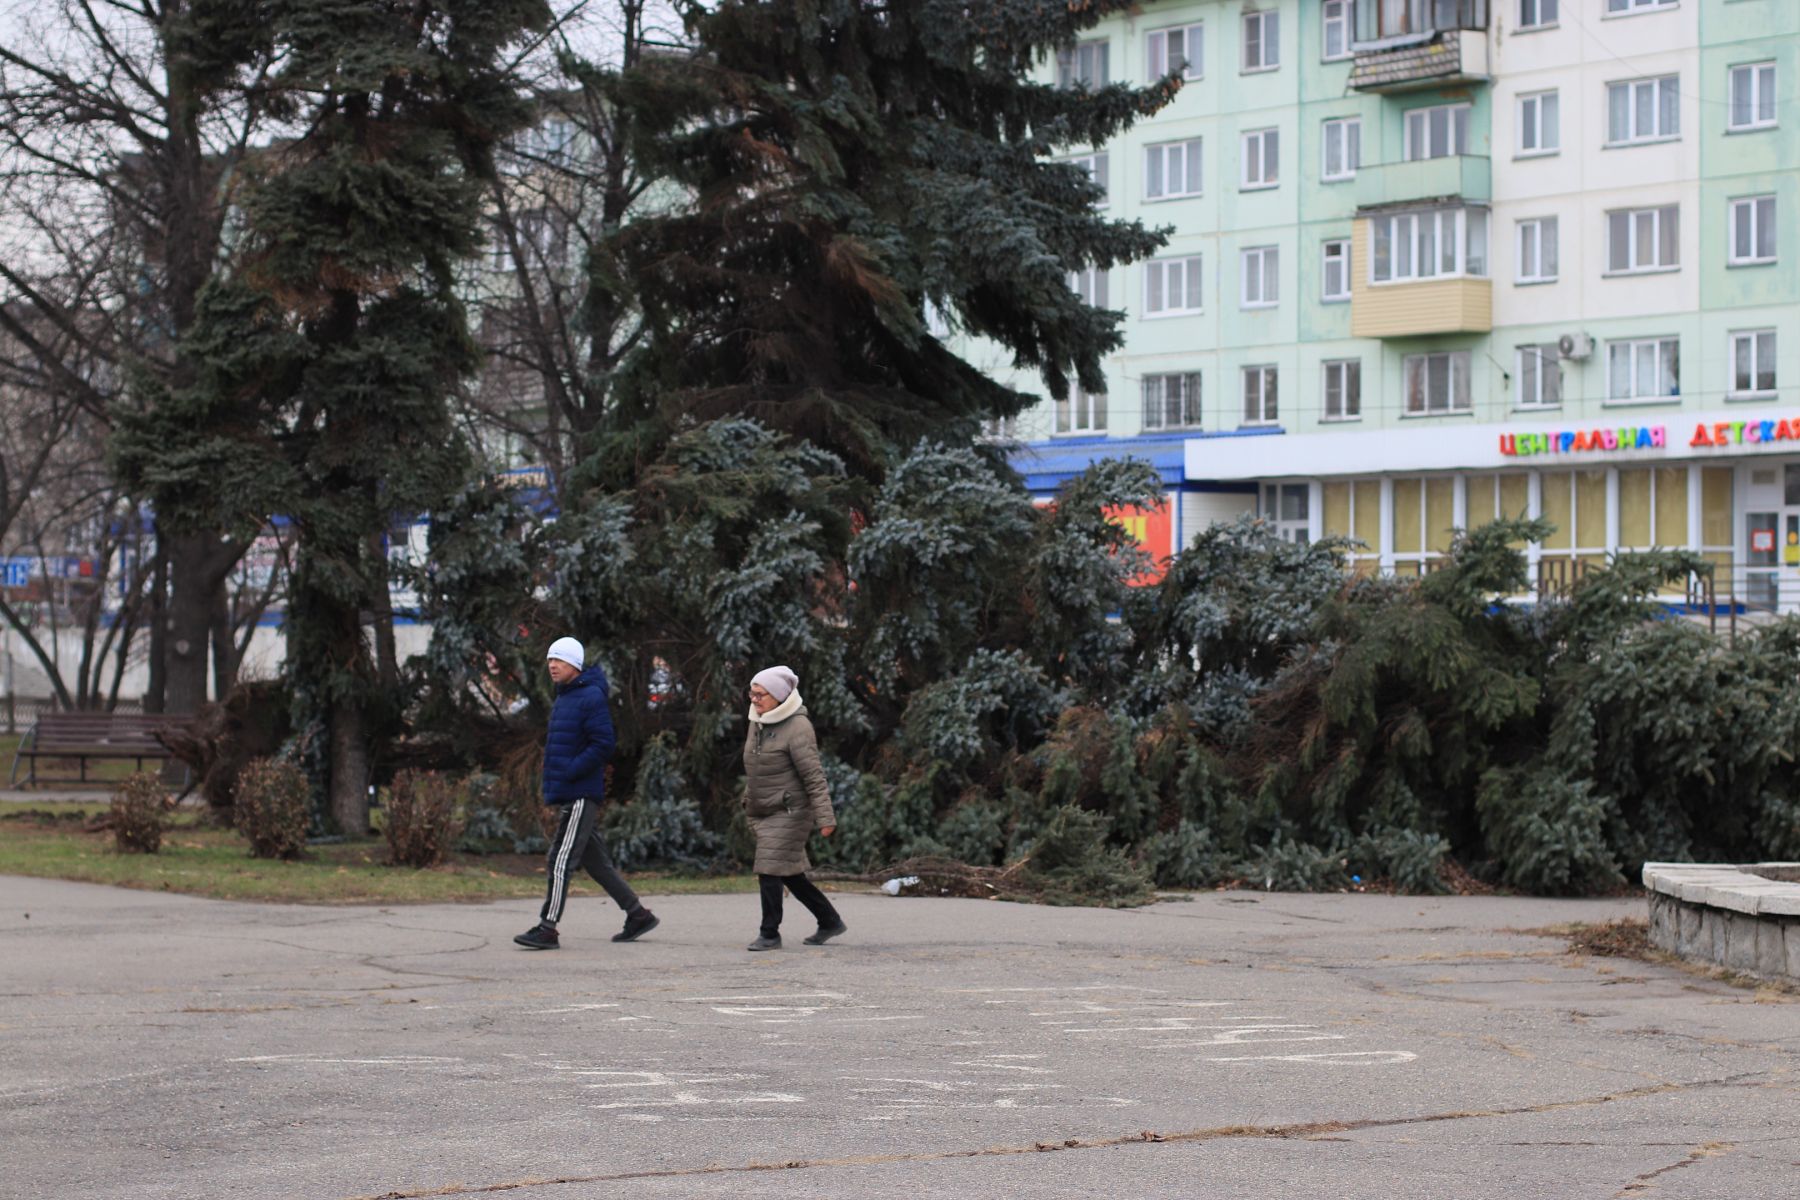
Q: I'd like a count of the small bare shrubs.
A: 3